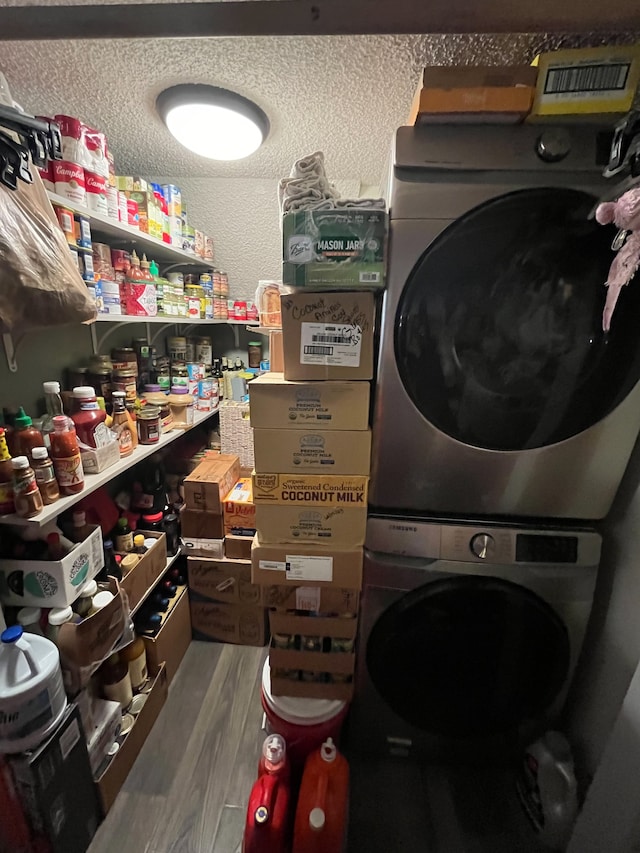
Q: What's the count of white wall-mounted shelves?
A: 4